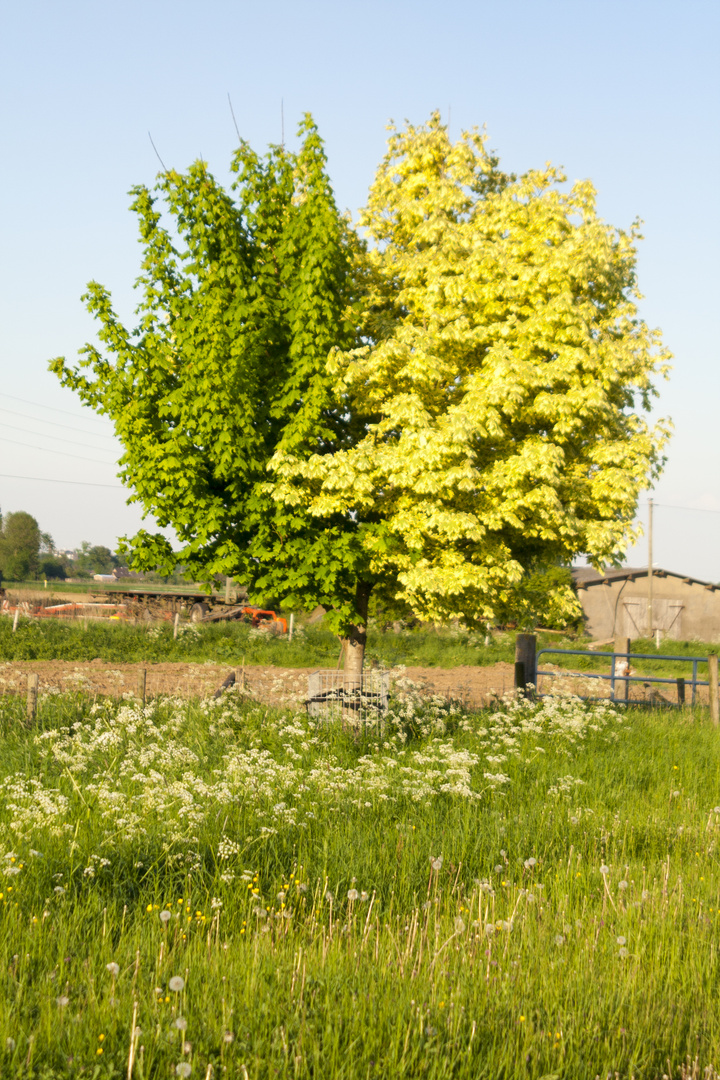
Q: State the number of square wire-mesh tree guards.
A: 1